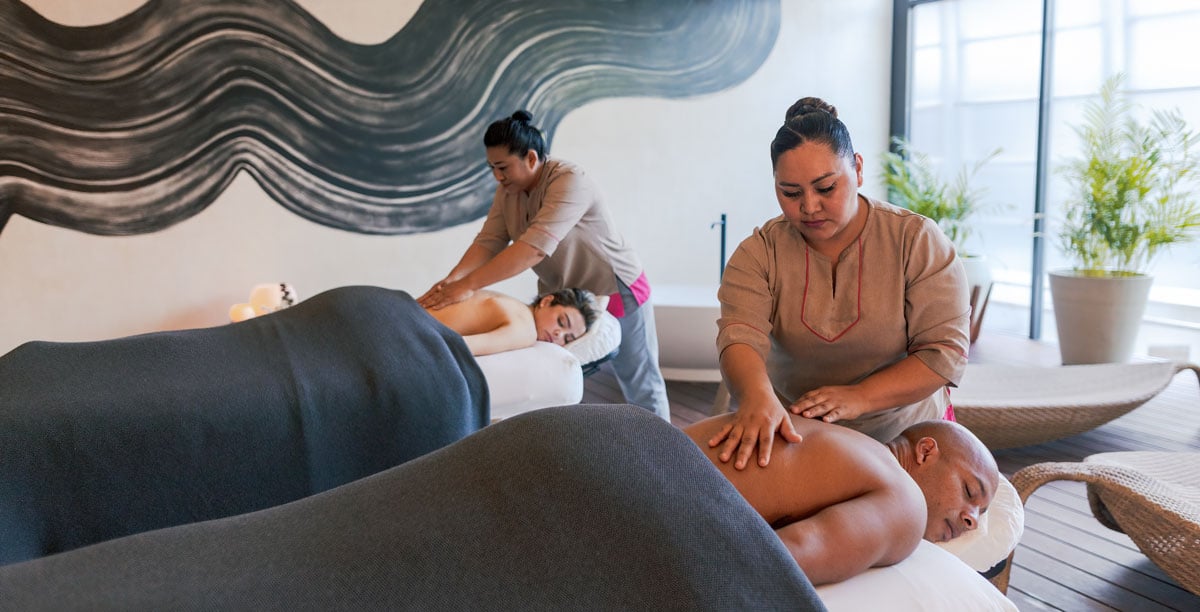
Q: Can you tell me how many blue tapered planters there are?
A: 0